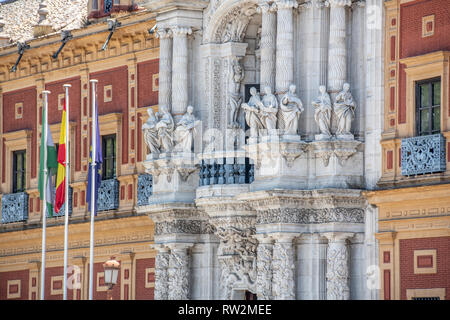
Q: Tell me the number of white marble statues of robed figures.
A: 8